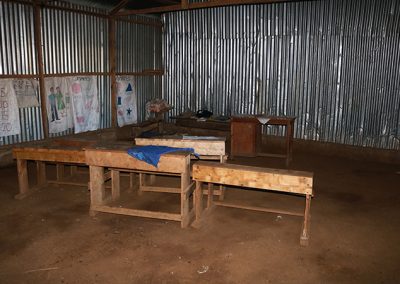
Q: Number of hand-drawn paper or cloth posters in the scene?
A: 5